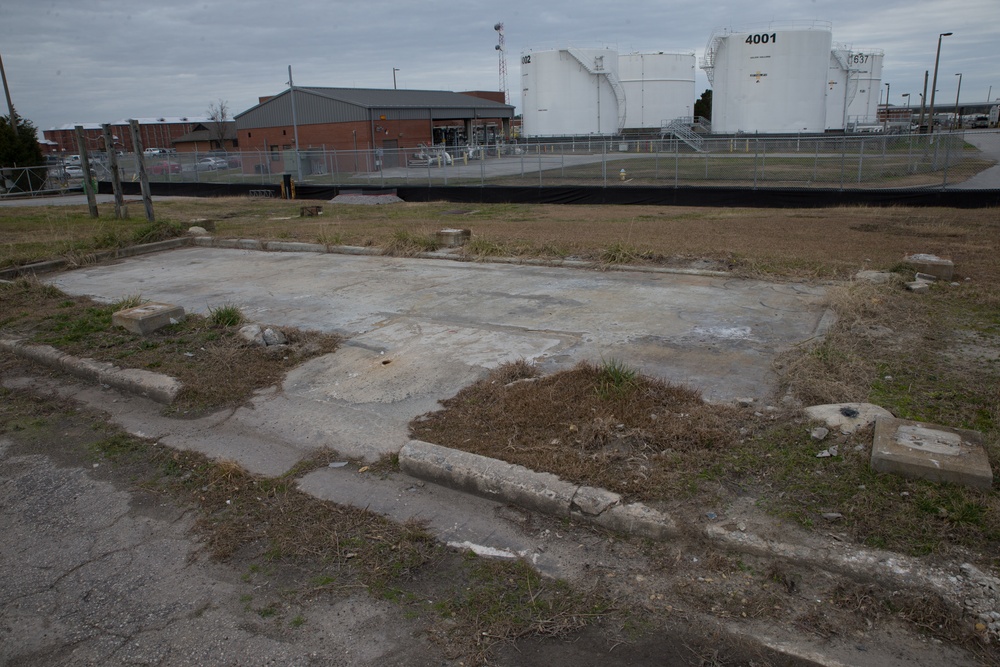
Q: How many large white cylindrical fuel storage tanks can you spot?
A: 5